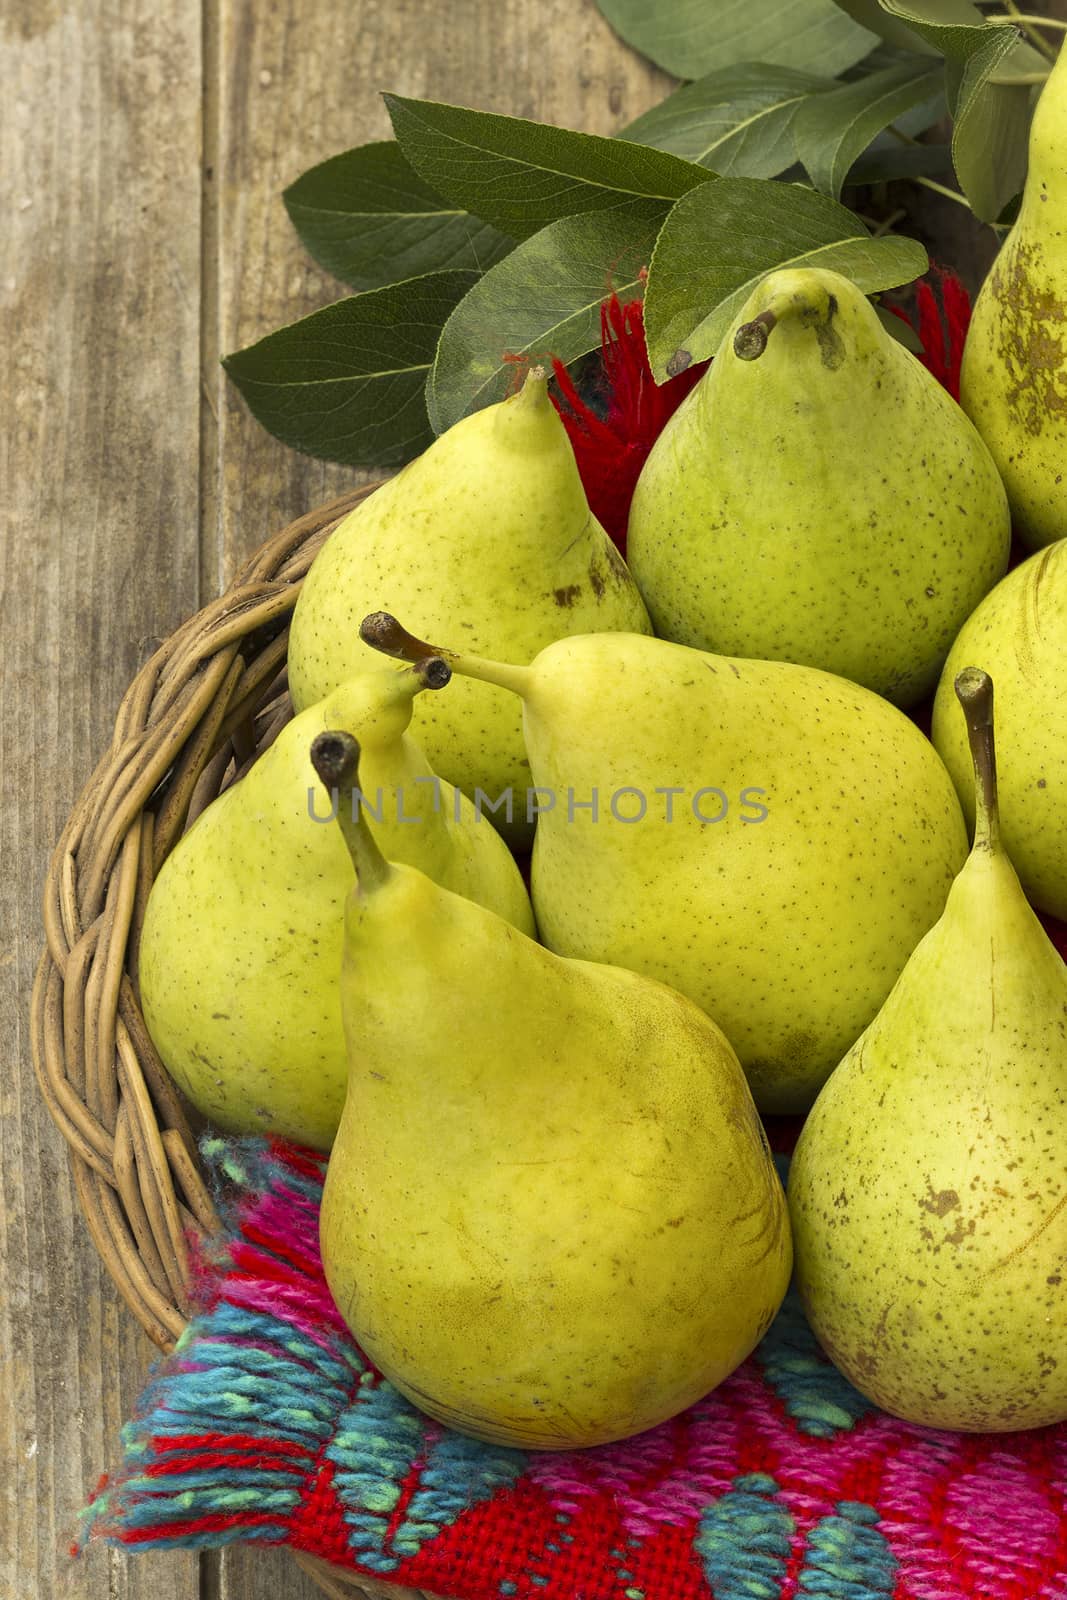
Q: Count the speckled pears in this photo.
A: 8